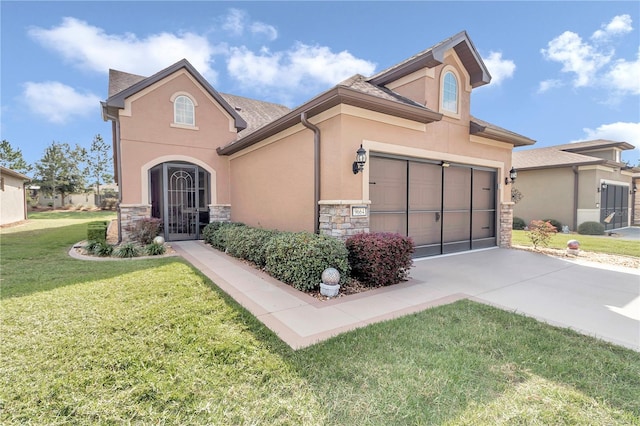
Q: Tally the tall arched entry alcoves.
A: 1